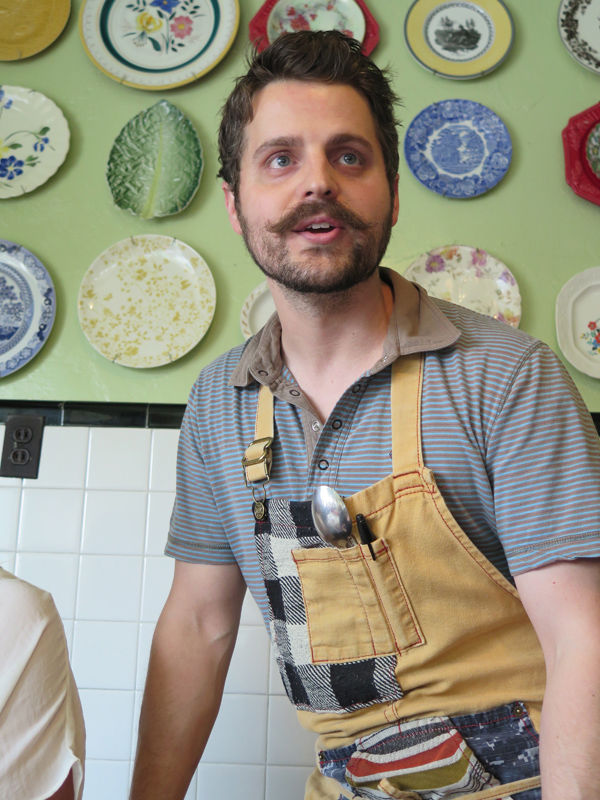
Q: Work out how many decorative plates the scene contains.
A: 14